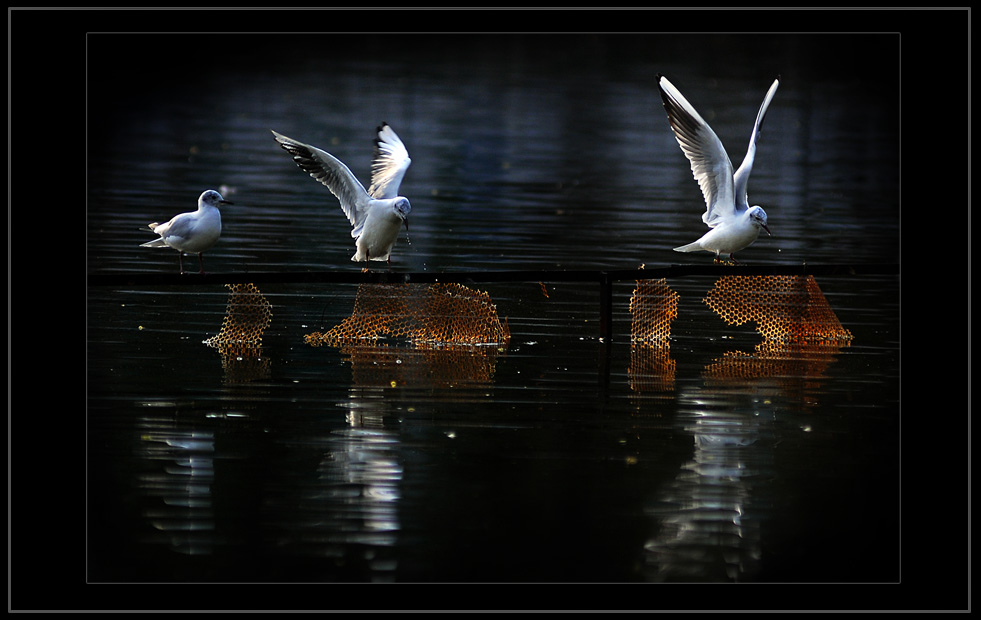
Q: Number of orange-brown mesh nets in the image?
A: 4